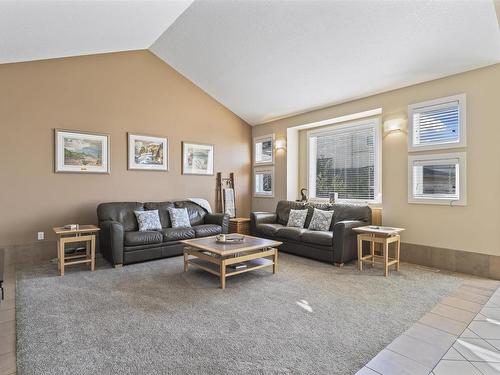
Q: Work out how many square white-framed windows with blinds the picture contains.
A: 4